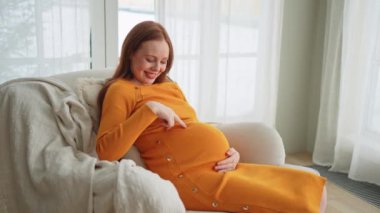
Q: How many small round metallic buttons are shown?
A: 6